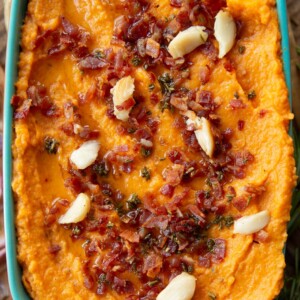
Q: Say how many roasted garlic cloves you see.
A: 8